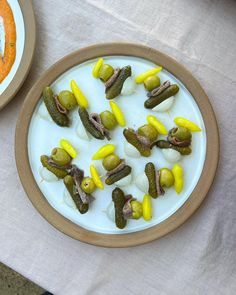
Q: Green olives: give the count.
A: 11